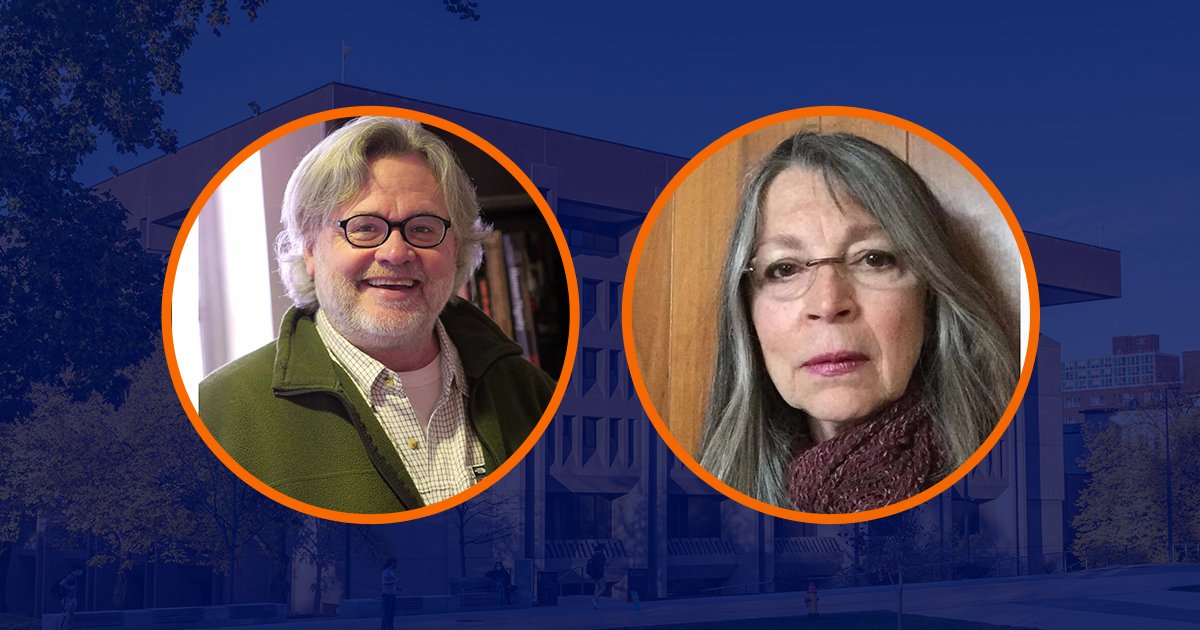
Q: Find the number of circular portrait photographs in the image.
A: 2